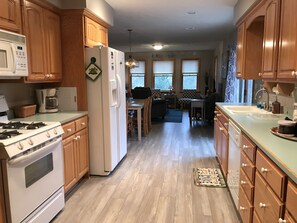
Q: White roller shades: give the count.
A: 3